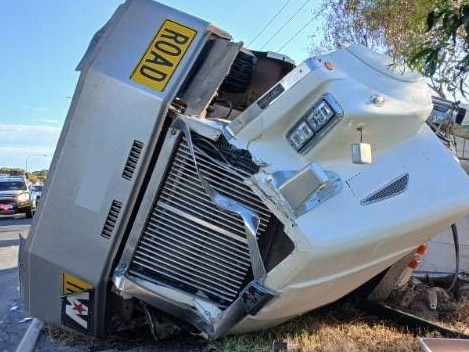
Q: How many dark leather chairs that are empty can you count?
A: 0